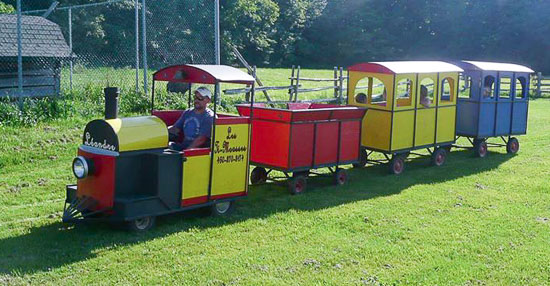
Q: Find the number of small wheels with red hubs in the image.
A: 6